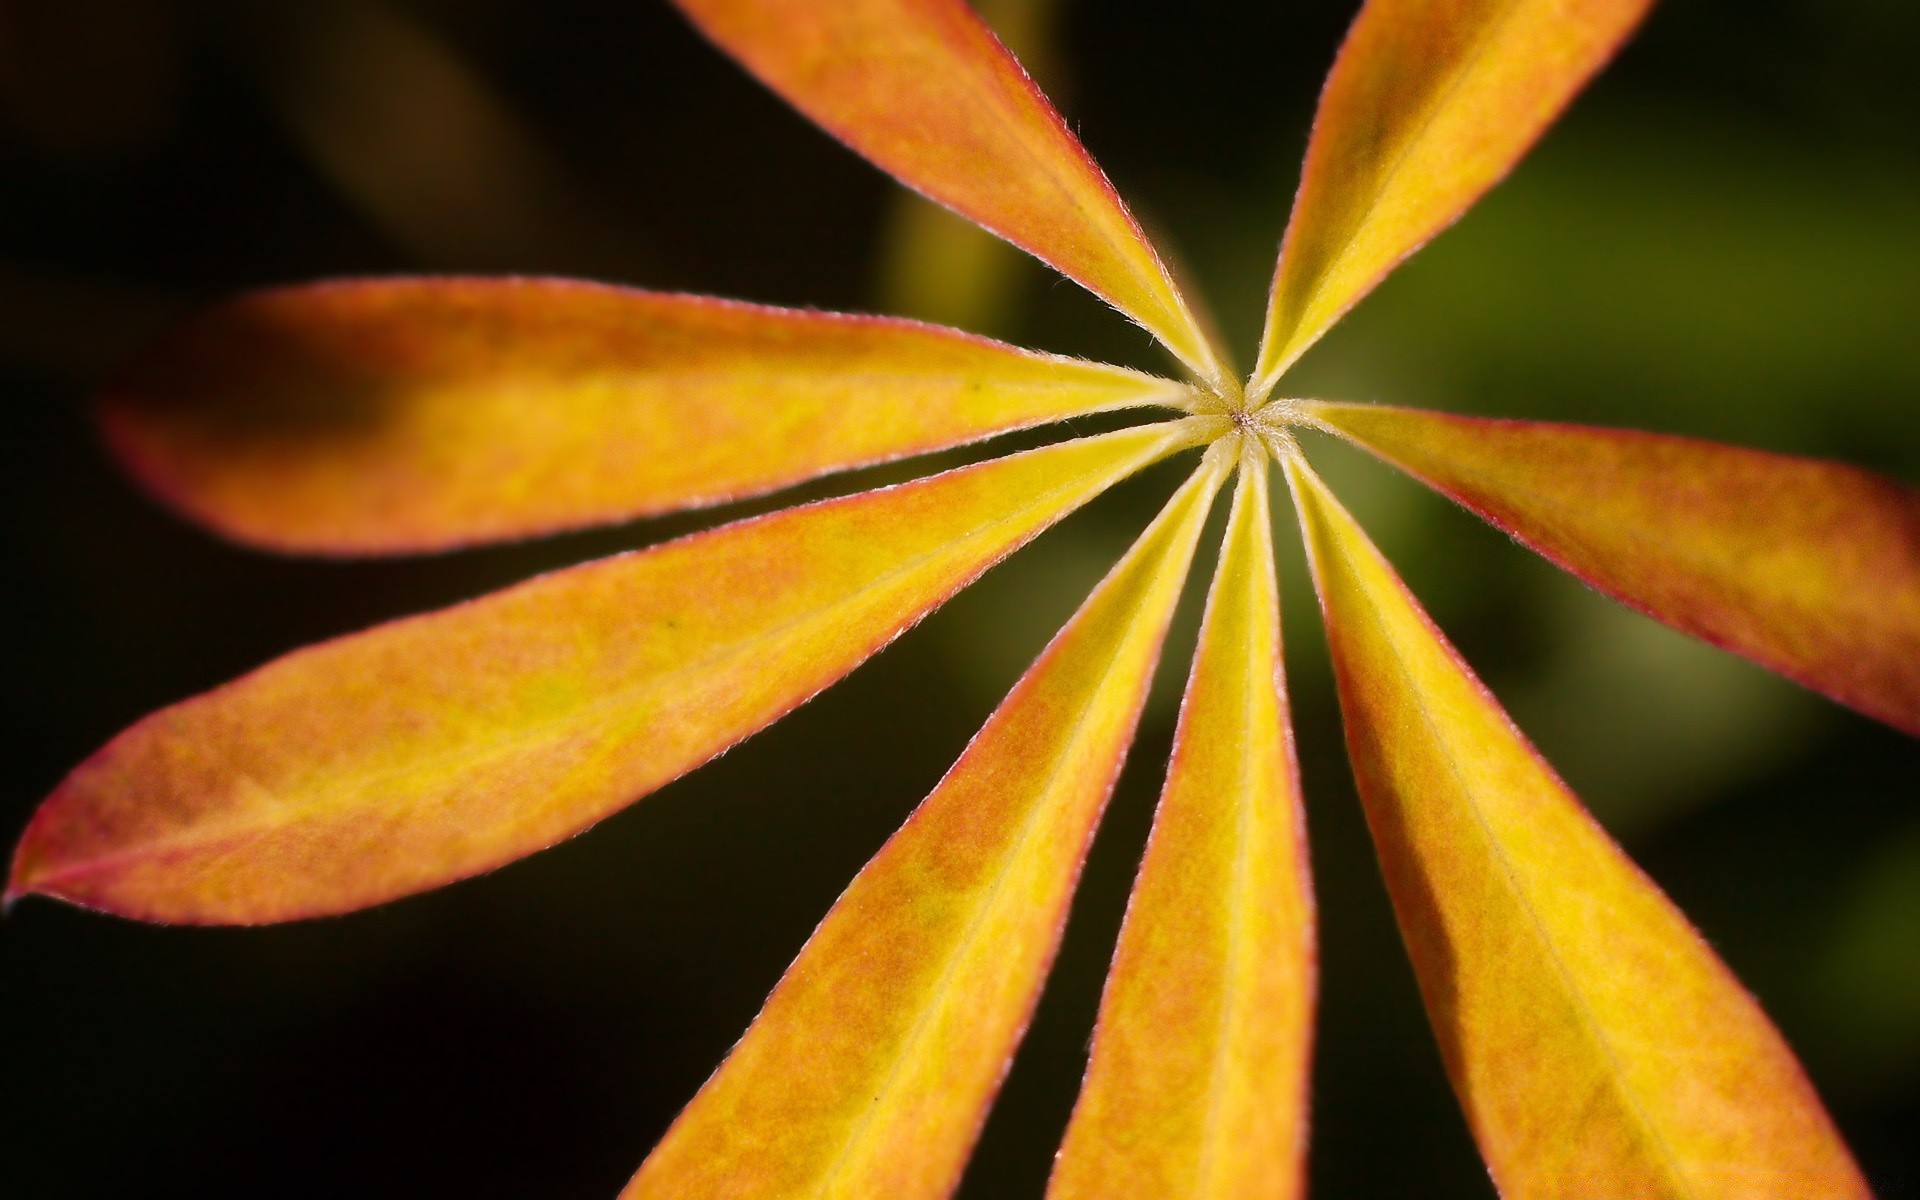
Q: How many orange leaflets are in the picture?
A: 8